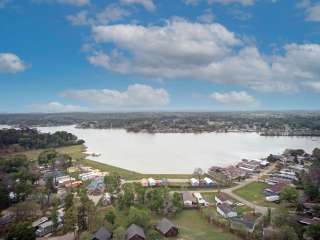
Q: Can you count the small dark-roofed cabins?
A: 3